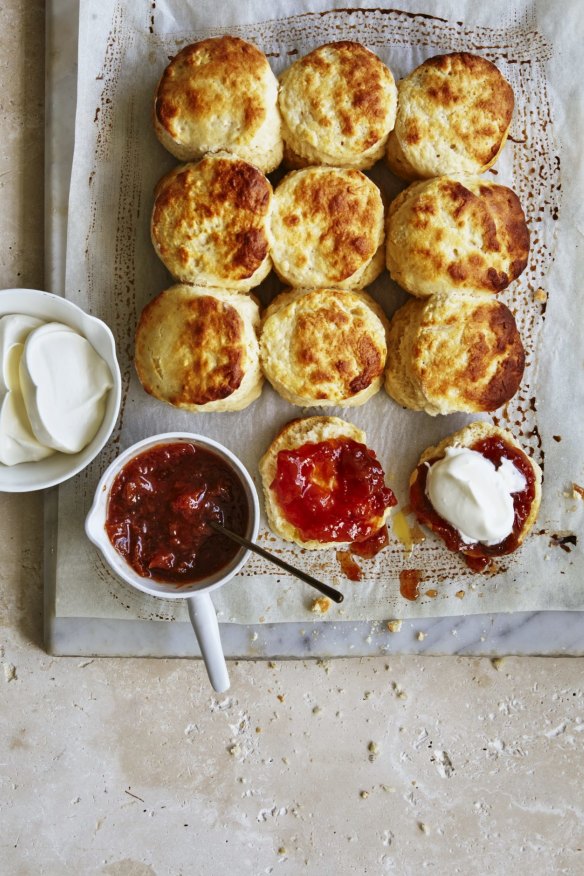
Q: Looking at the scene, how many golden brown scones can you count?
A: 9